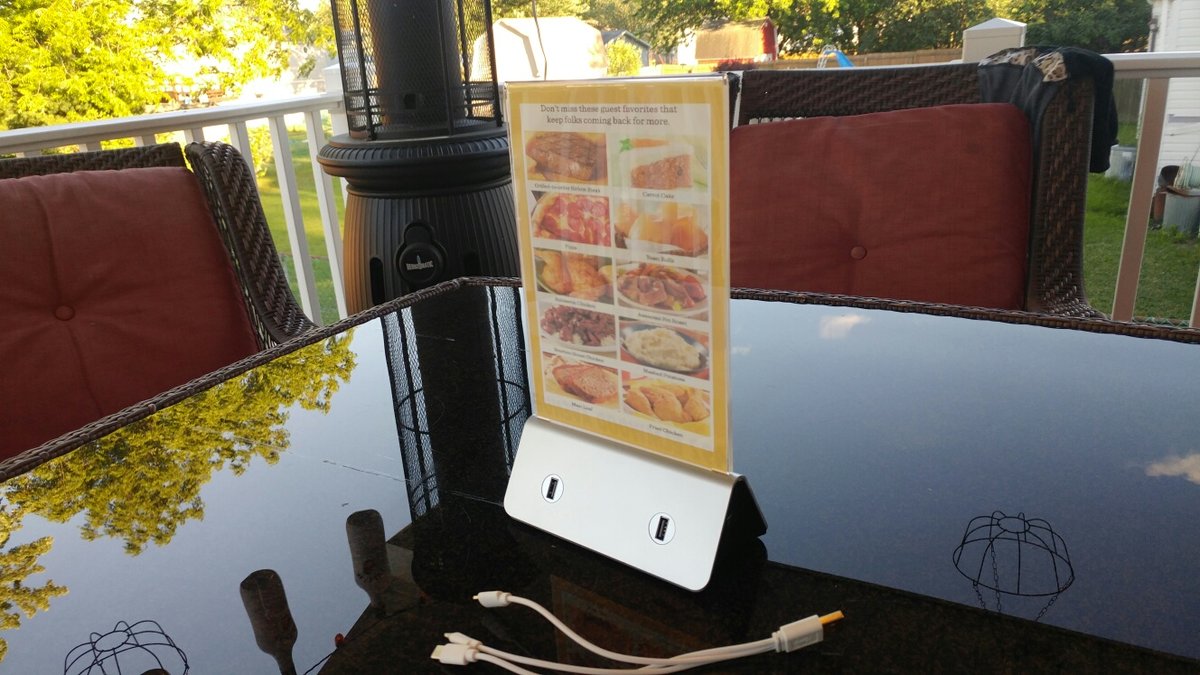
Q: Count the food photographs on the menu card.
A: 10